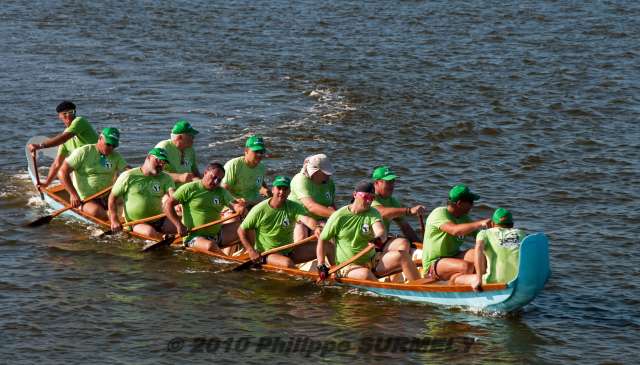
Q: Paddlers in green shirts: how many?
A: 12